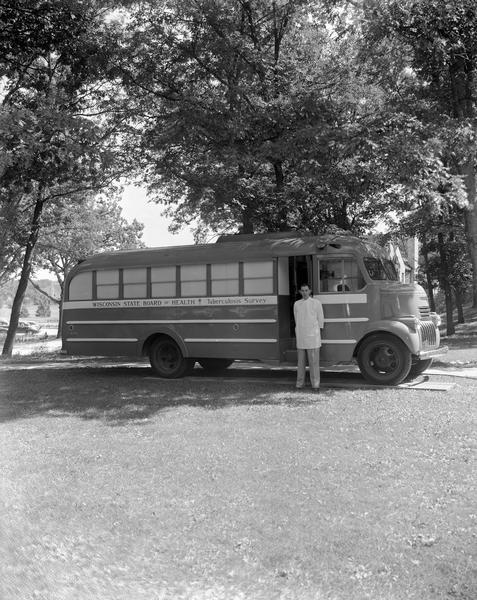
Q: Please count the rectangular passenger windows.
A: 6